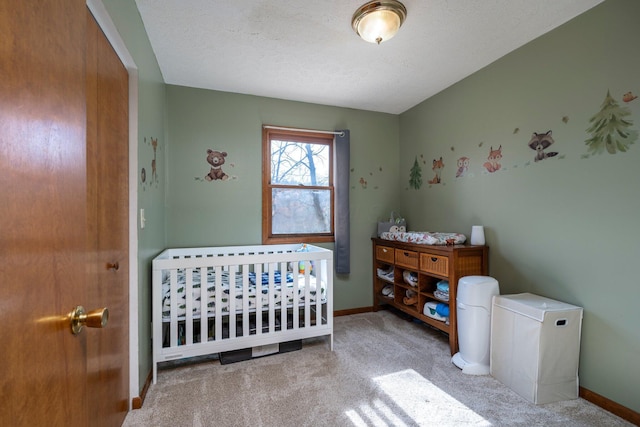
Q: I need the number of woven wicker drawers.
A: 3